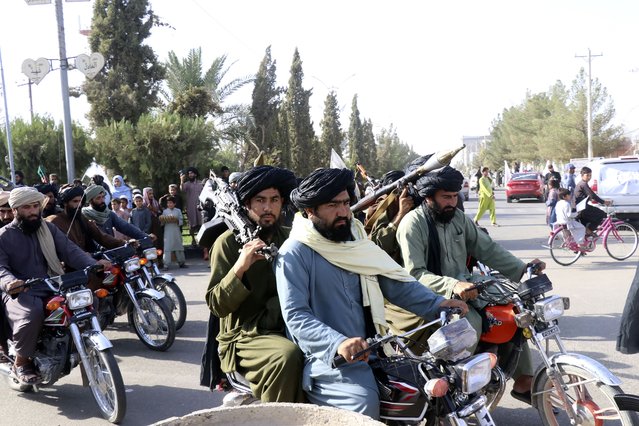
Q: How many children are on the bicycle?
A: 2